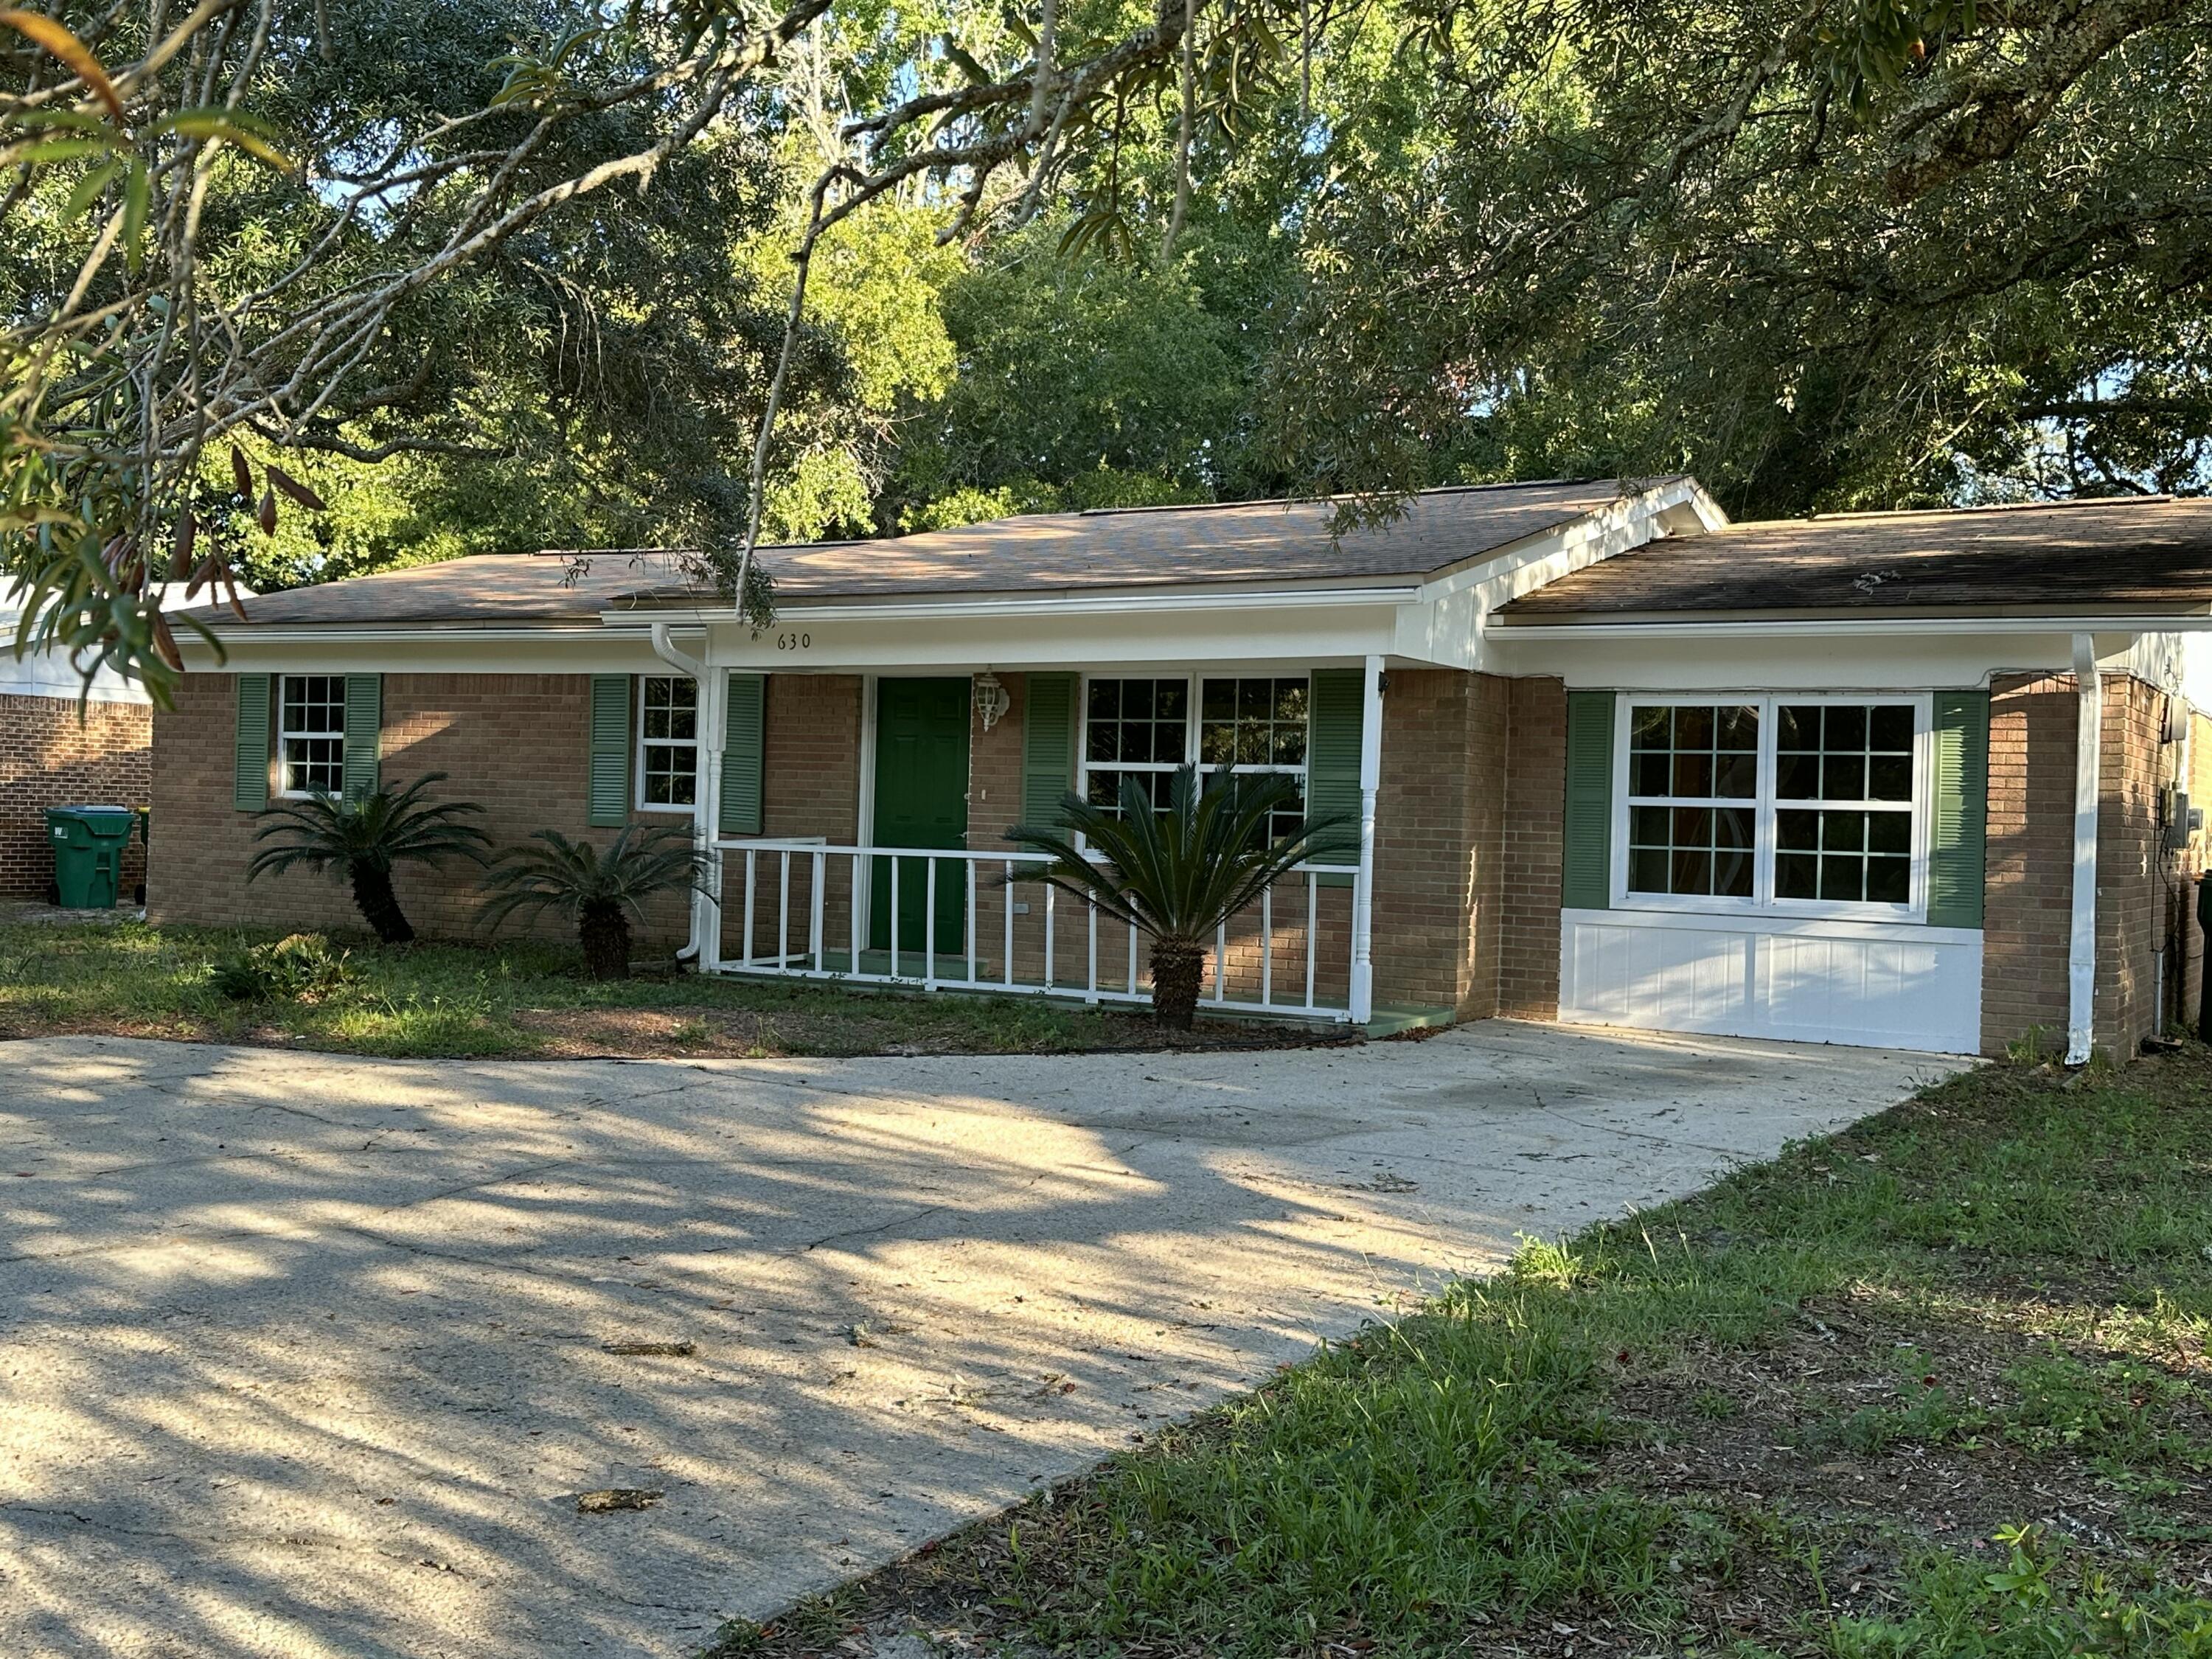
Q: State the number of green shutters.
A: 8